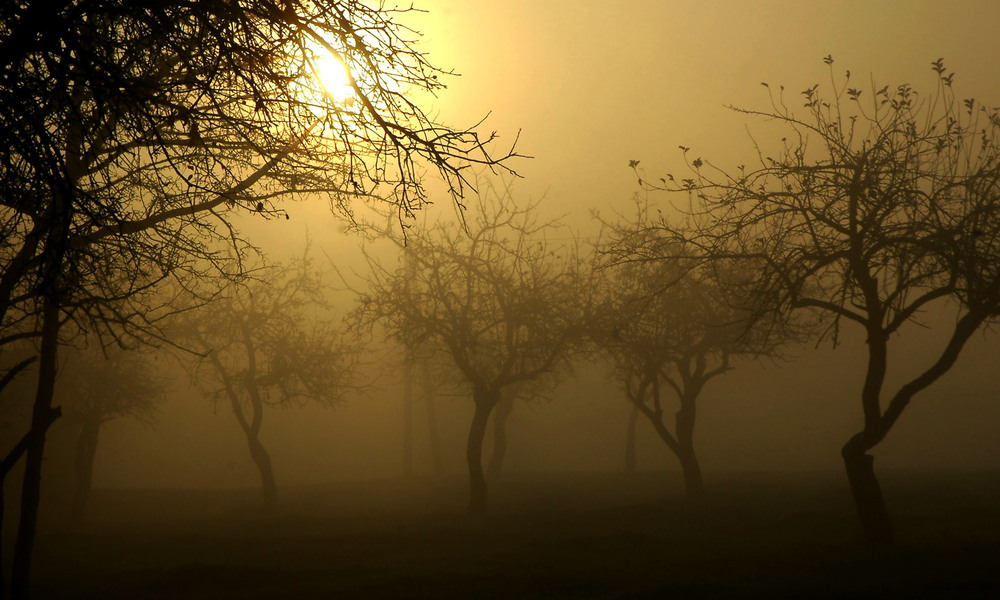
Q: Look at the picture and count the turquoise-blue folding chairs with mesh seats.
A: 0